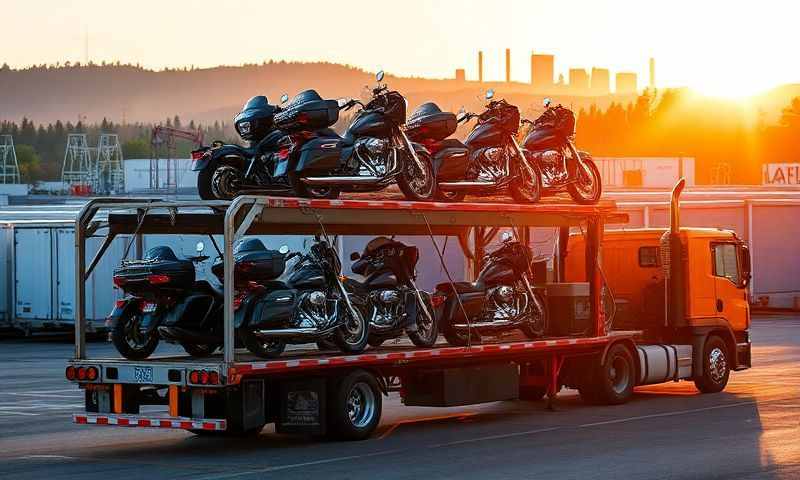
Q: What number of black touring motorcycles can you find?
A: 8